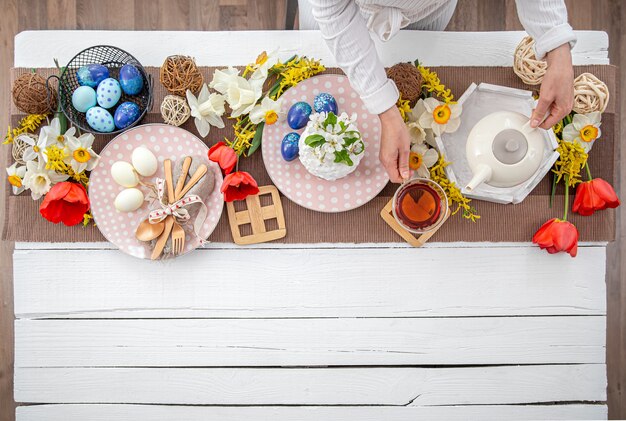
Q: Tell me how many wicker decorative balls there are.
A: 7